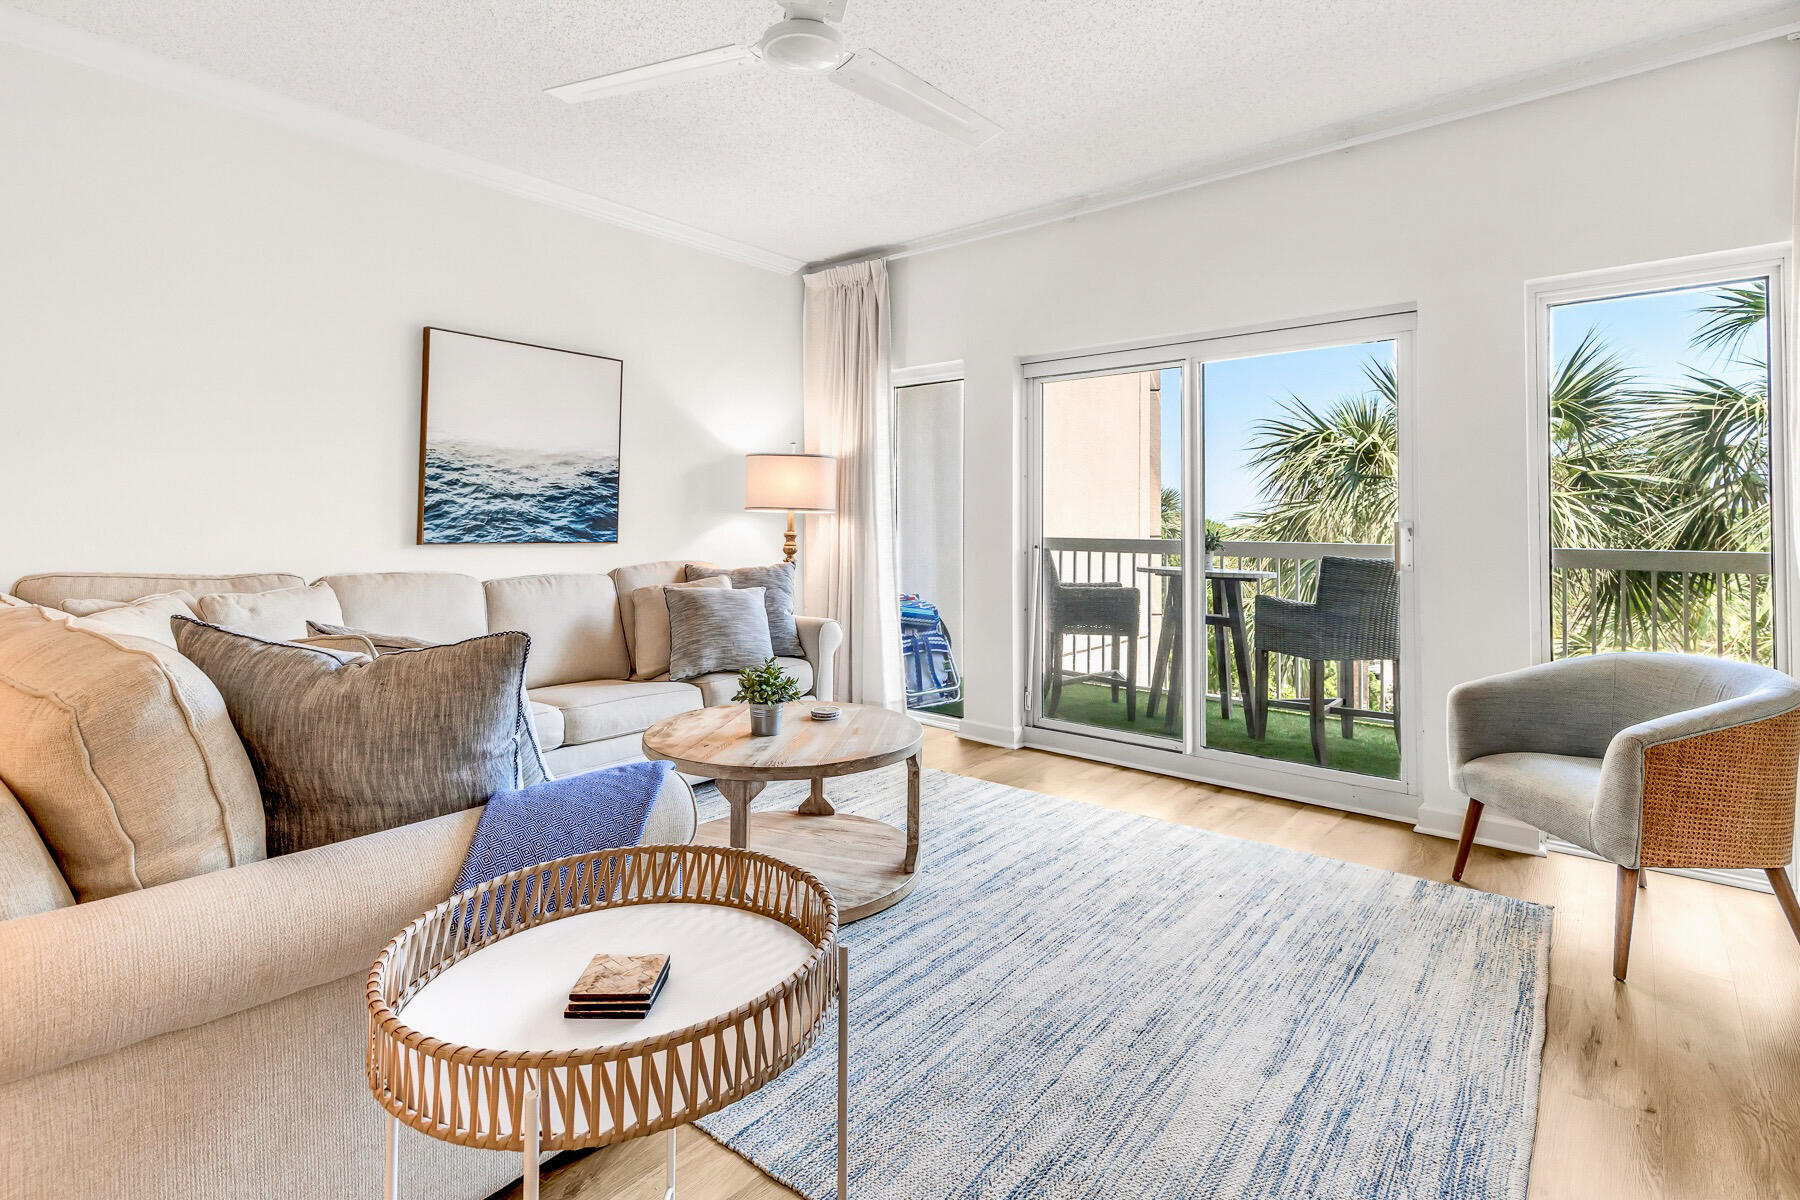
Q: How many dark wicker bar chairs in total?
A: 2